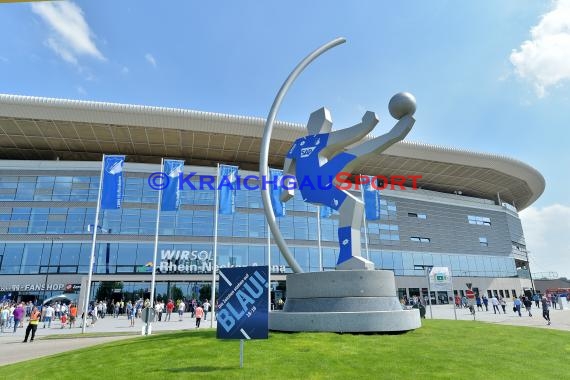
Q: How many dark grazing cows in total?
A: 0